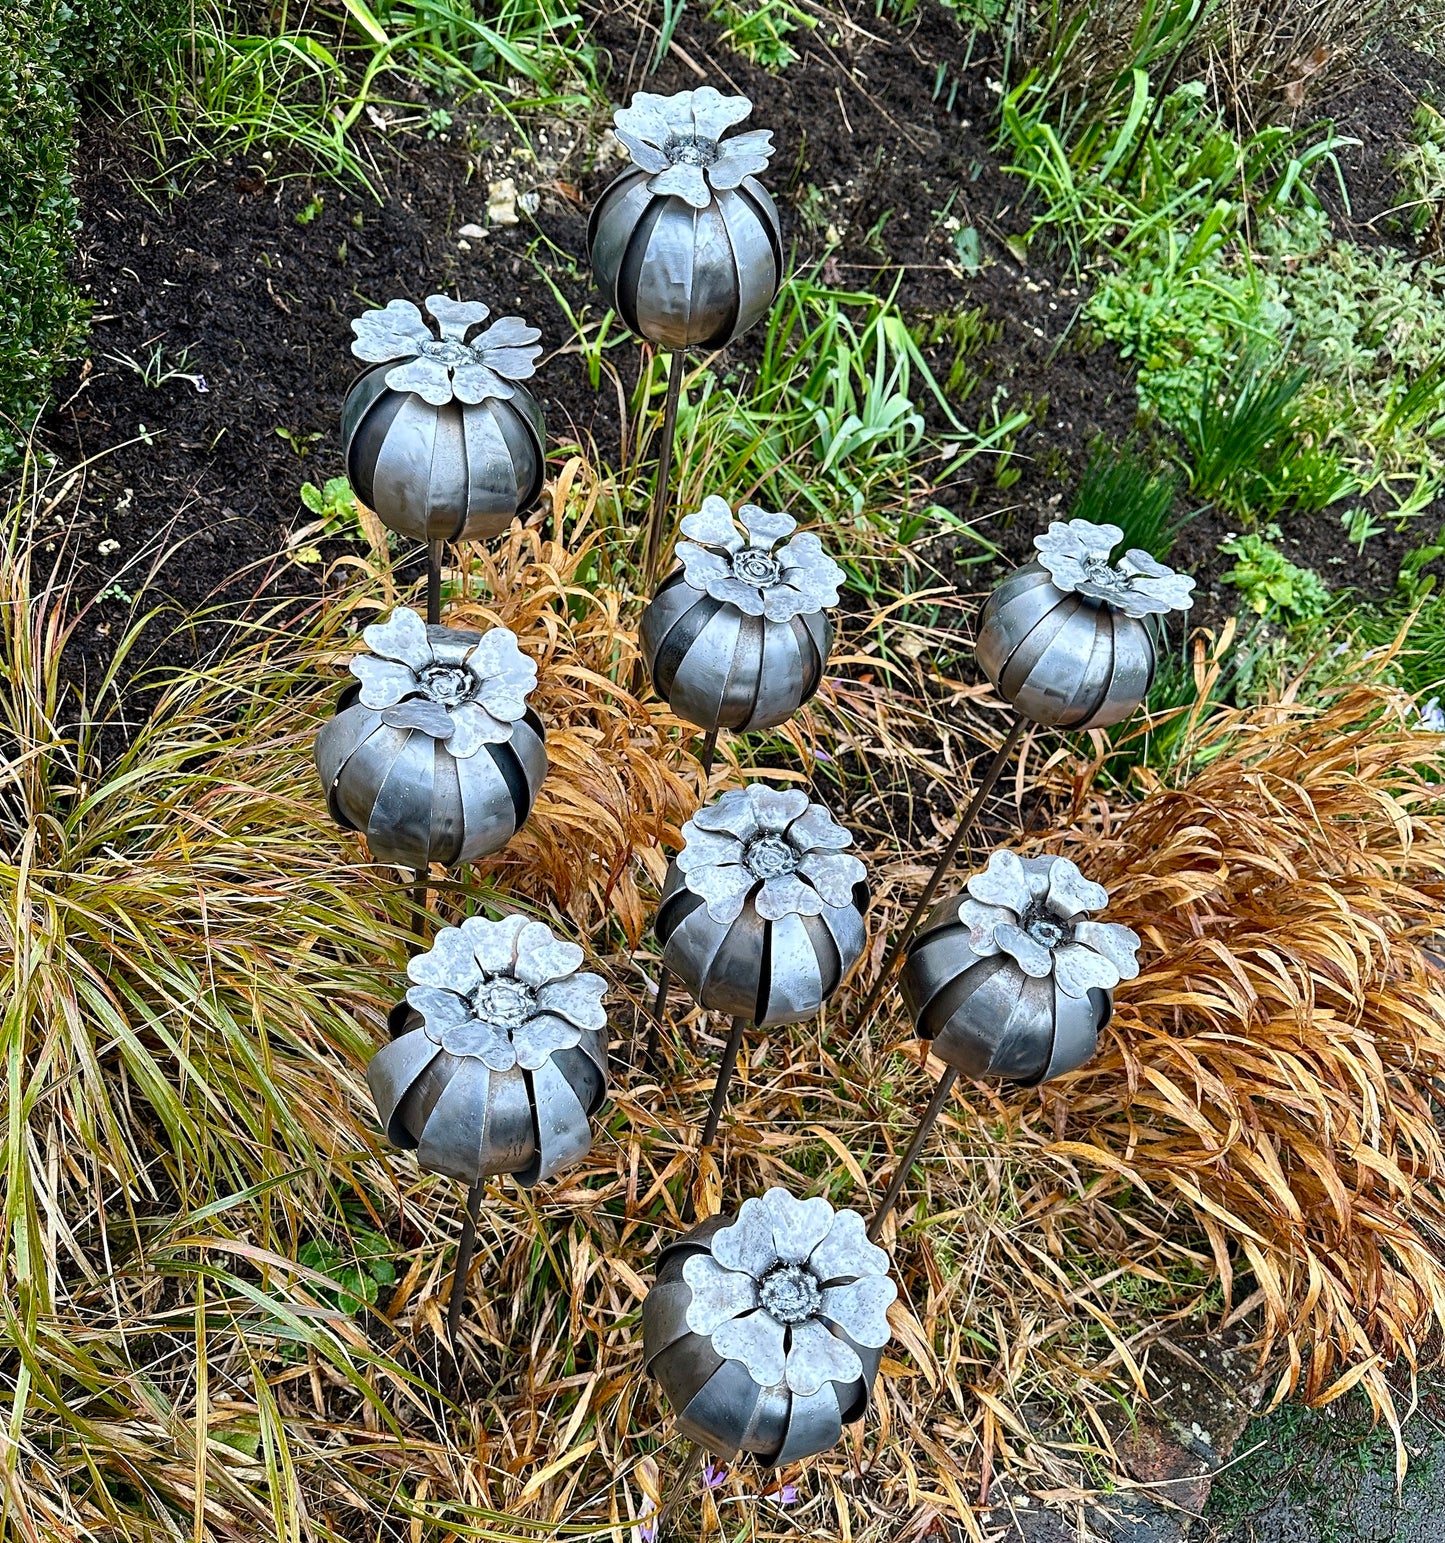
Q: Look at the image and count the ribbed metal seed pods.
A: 9